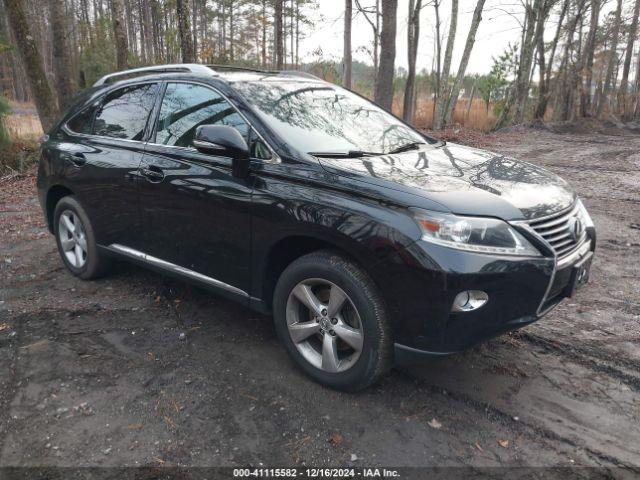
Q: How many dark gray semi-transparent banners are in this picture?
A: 1